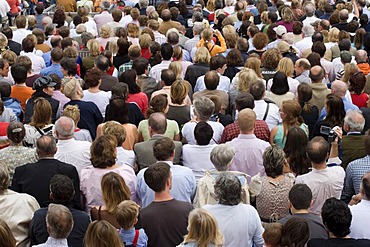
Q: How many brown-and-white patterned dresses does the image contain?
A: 1